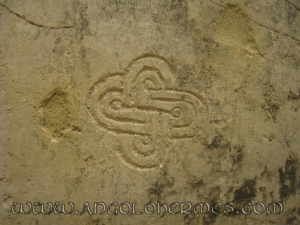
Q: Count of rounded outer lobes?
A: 4